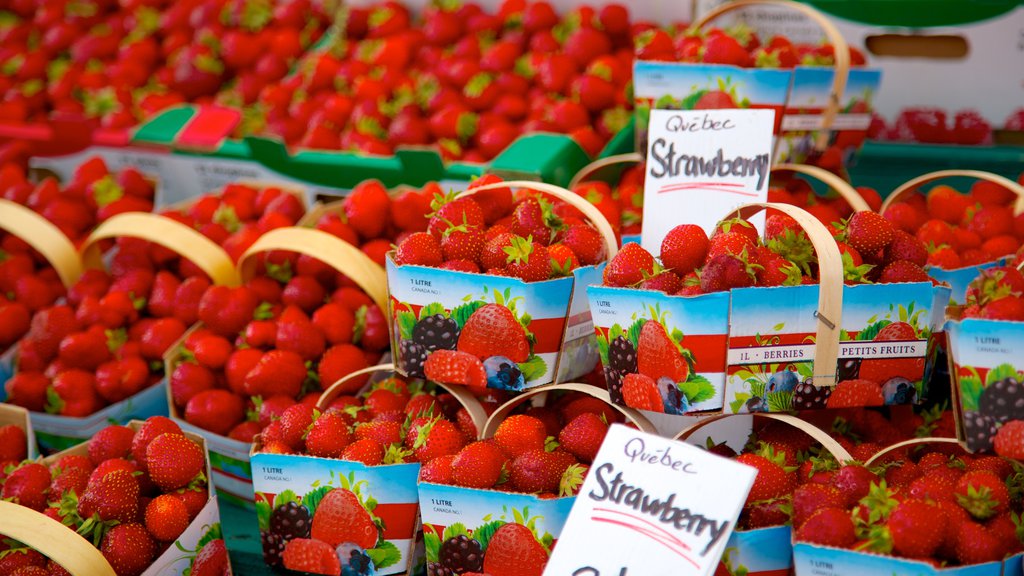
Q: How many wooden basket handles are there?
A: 14